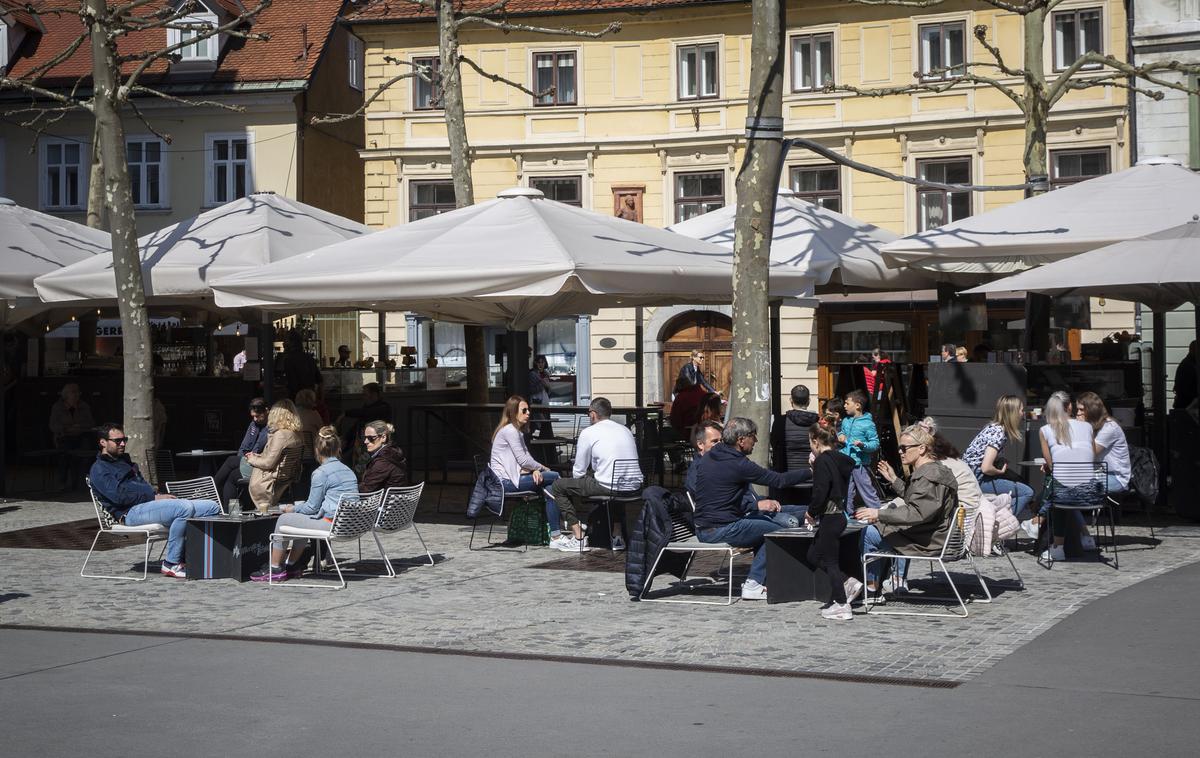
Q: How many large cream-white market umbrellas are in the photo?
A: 6